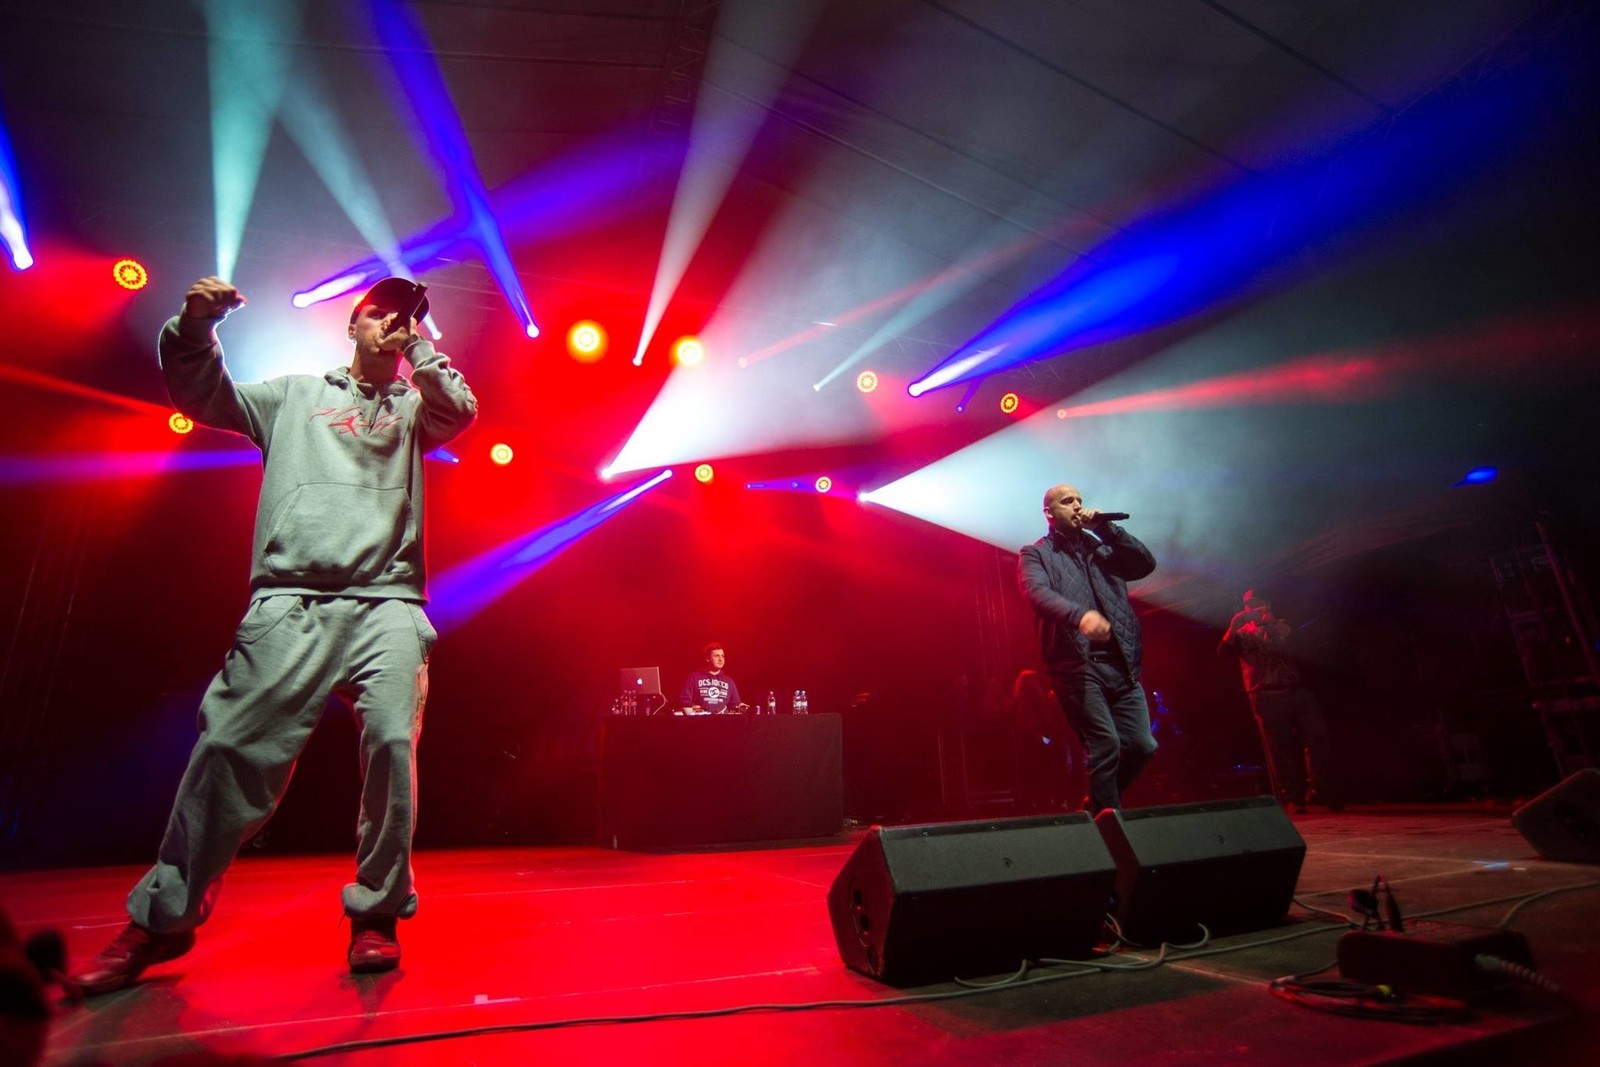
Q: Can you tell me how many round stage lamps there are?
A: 9